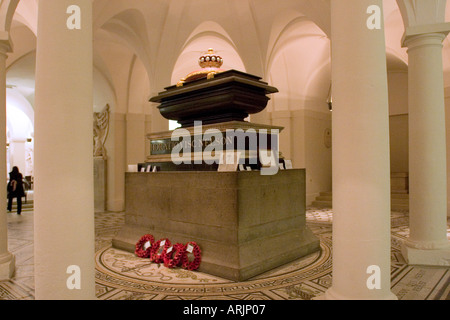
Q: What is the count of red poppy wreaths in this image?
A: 4